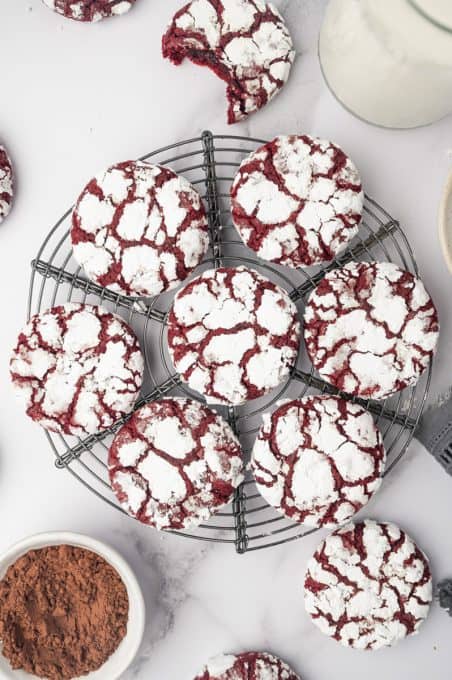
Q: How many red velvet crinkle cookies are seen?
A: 12